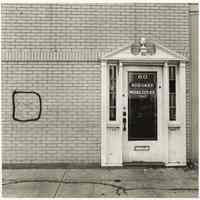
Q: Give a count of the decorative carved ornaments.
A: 1